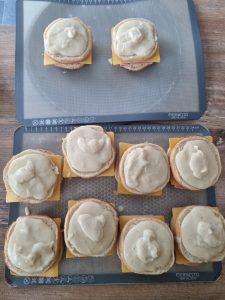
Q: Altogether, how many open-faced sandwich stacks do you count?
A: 10